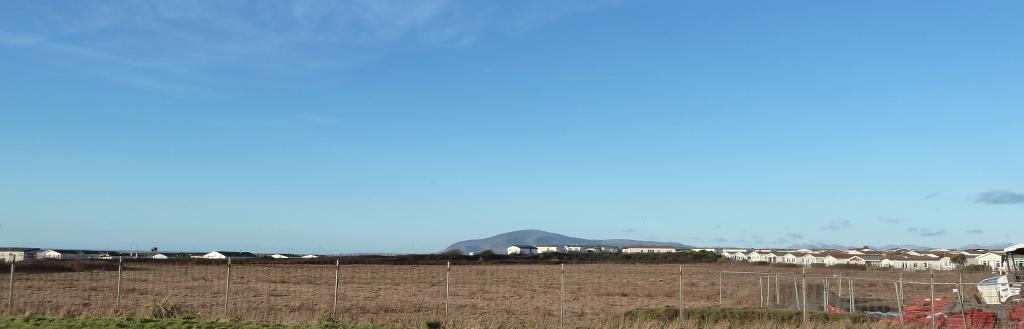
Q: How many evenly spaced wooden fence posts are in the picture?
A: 9